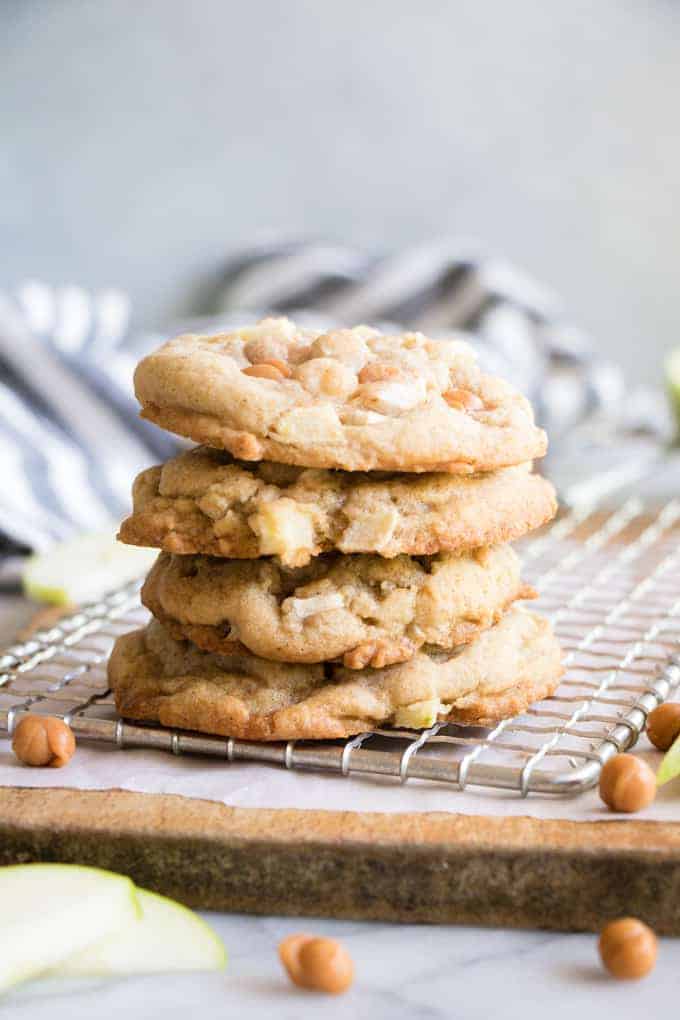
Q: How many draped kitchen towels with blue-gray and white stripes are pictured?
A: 1